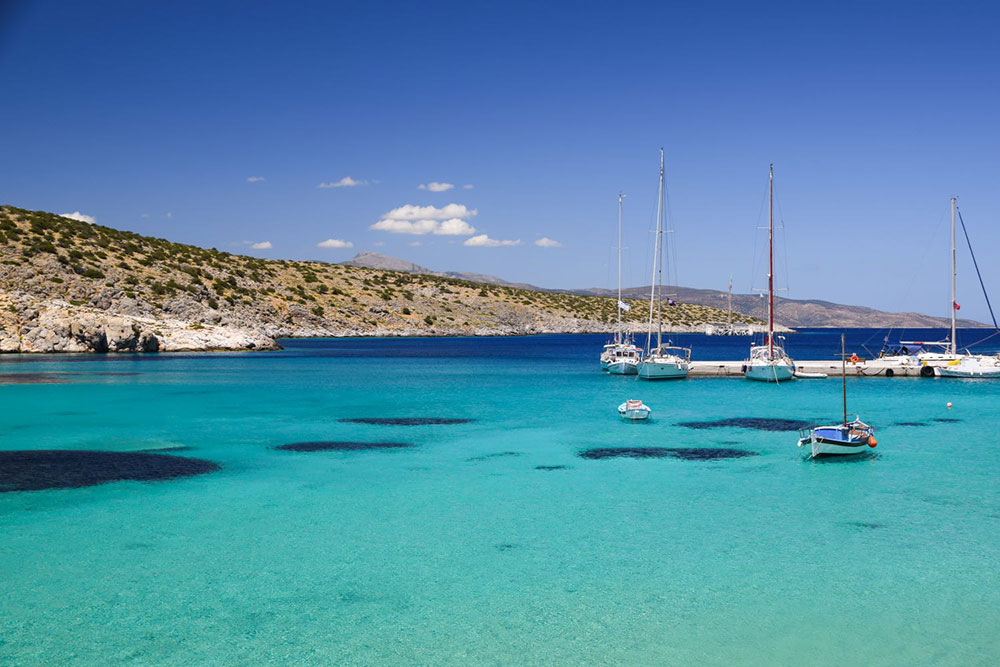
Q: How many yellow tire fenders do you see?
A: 0